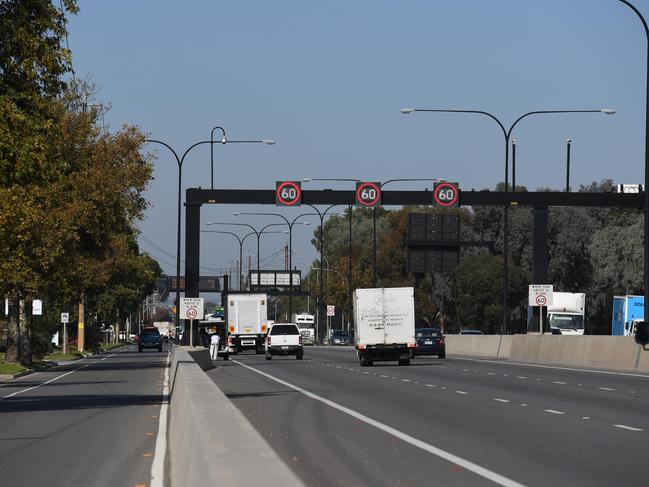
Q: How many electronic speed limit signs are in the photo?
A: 3